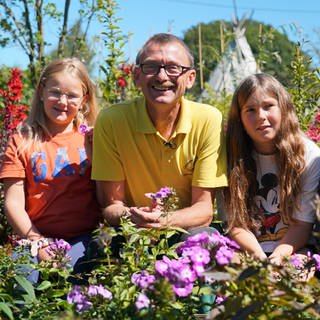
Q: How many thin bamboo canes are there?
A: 3